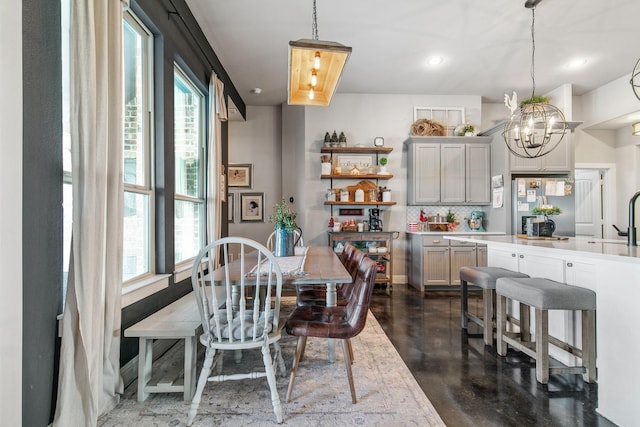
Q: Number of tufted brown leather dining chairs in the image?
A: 3